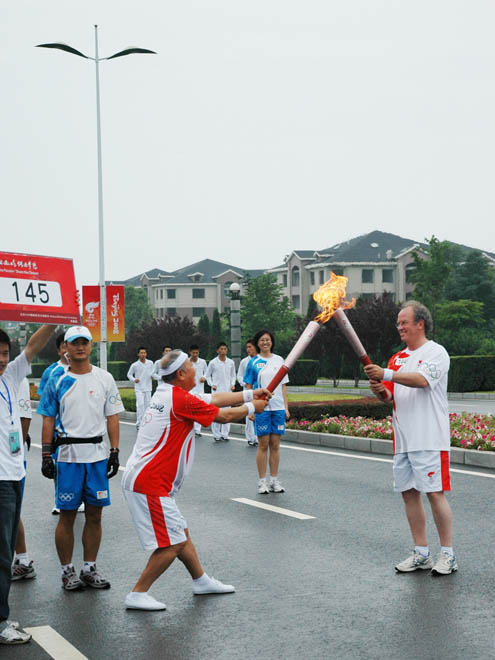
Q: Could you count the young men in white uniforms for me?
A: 5